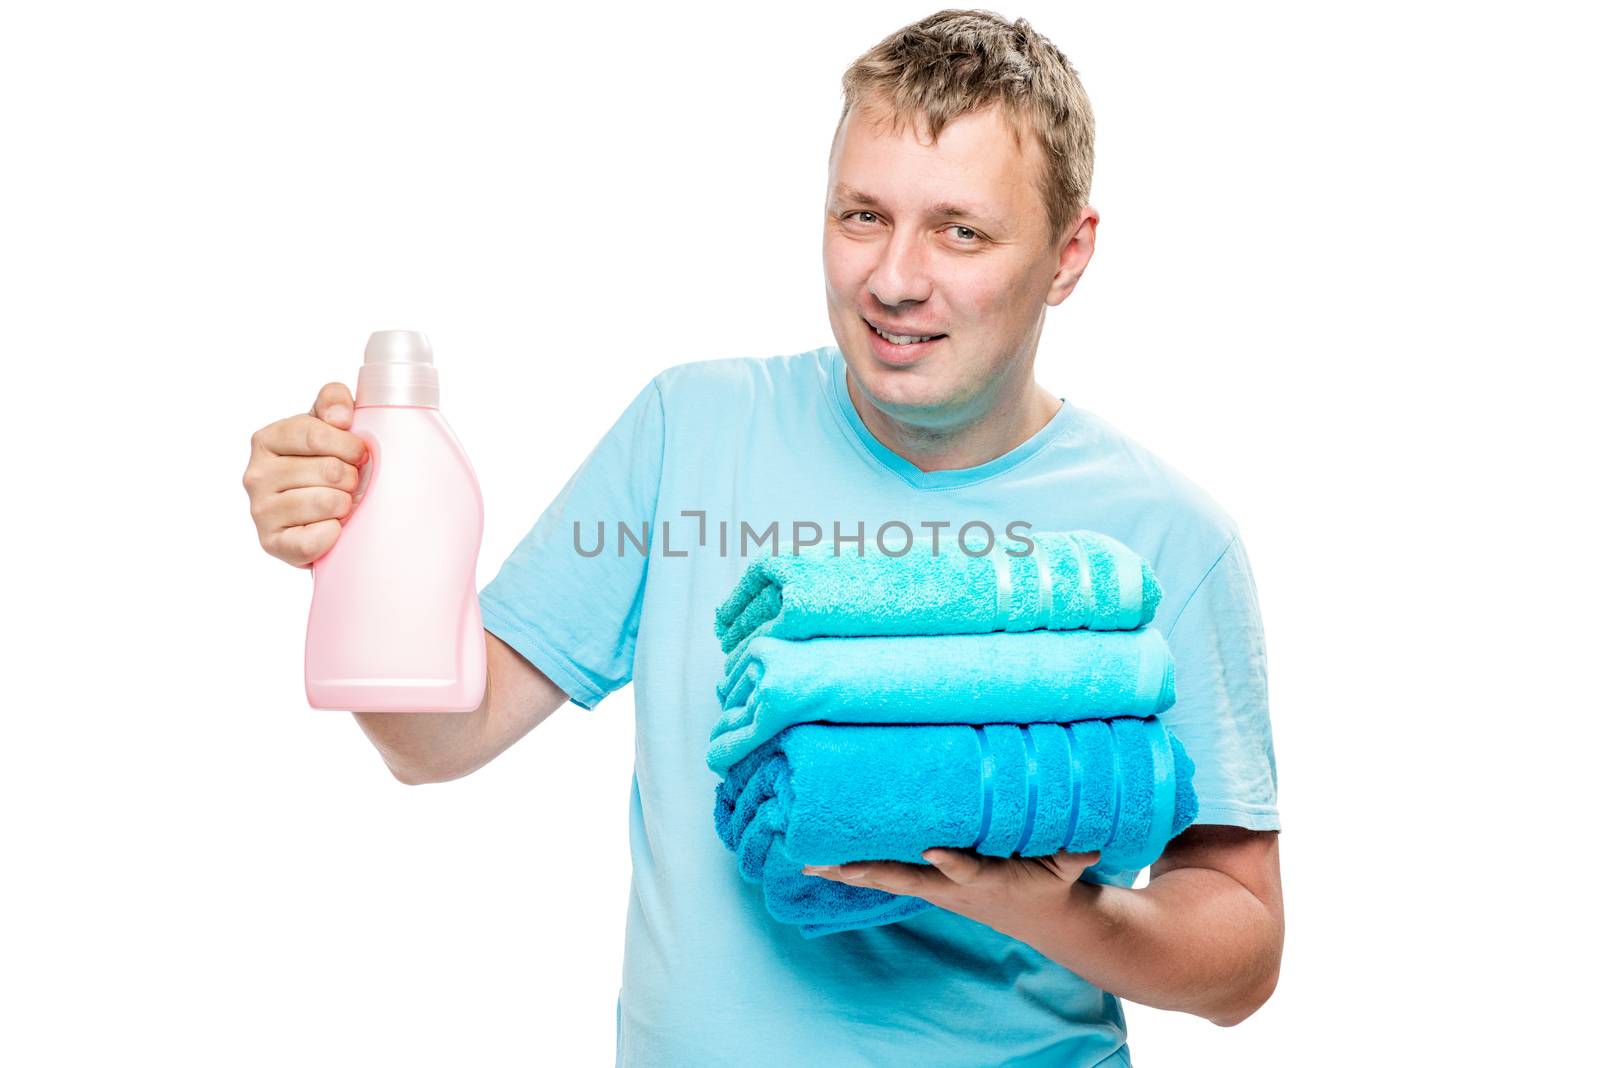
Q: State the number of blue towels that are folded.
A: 3